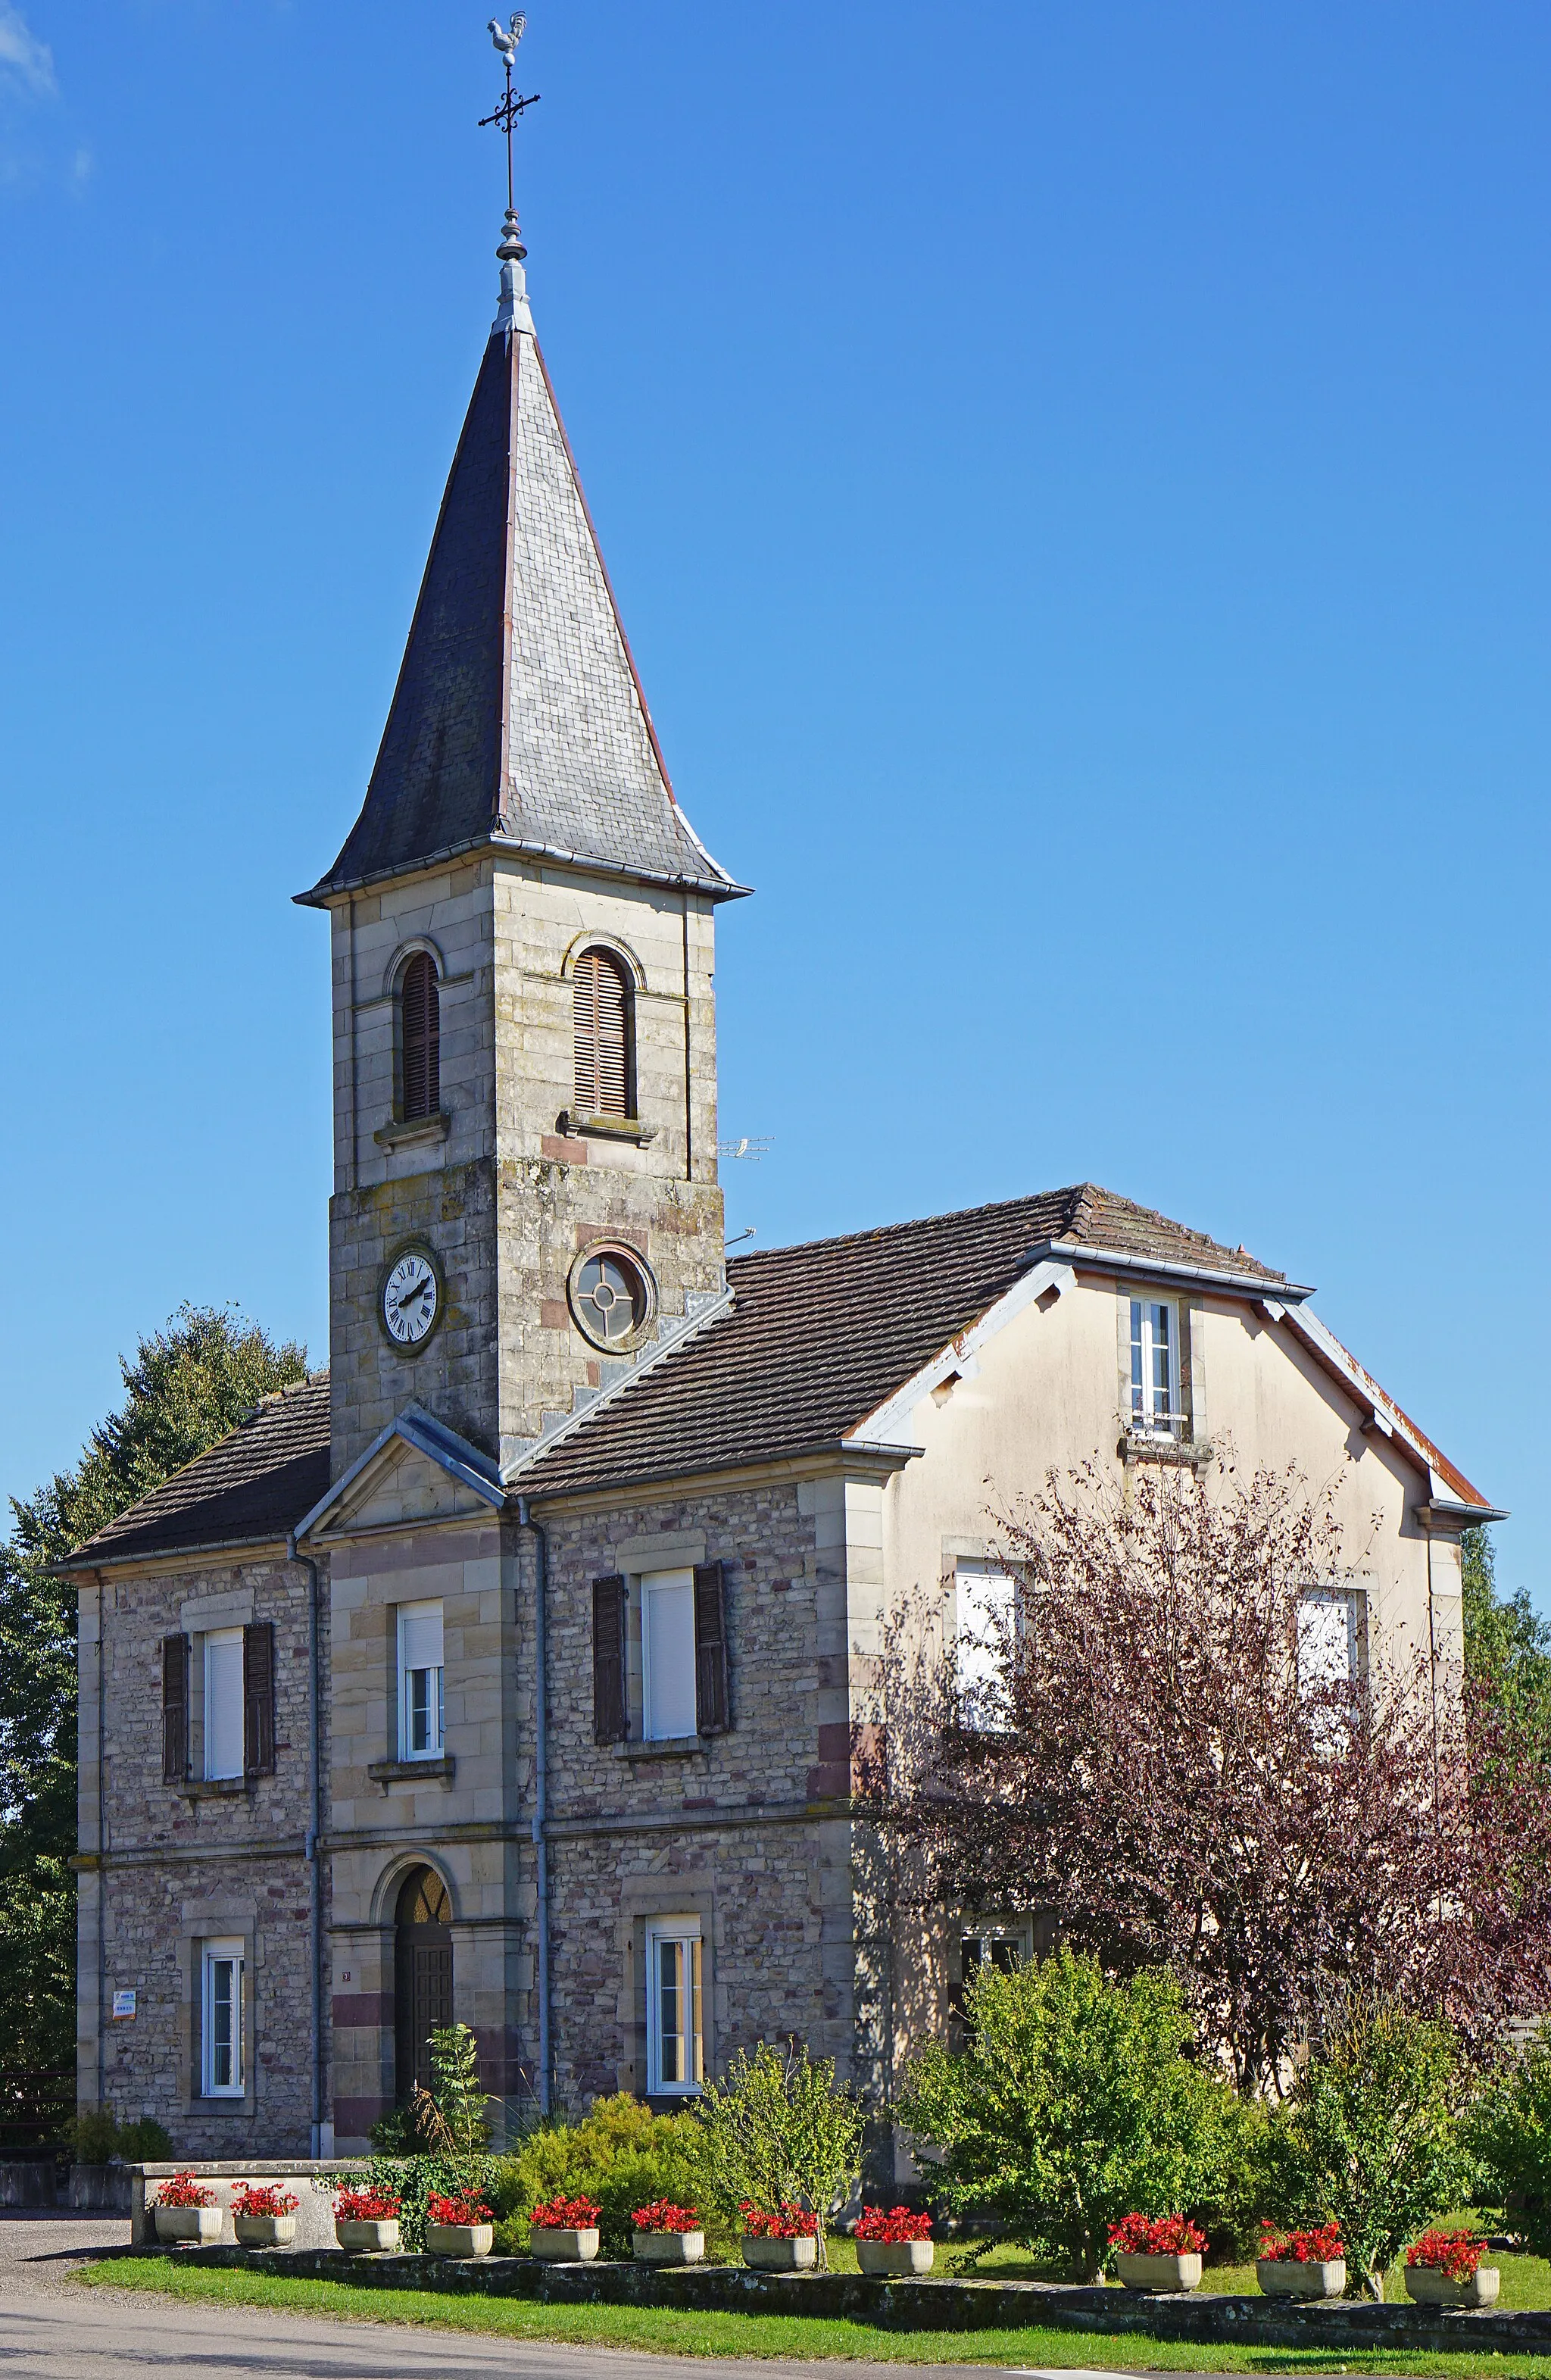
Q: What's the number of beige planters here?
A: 11